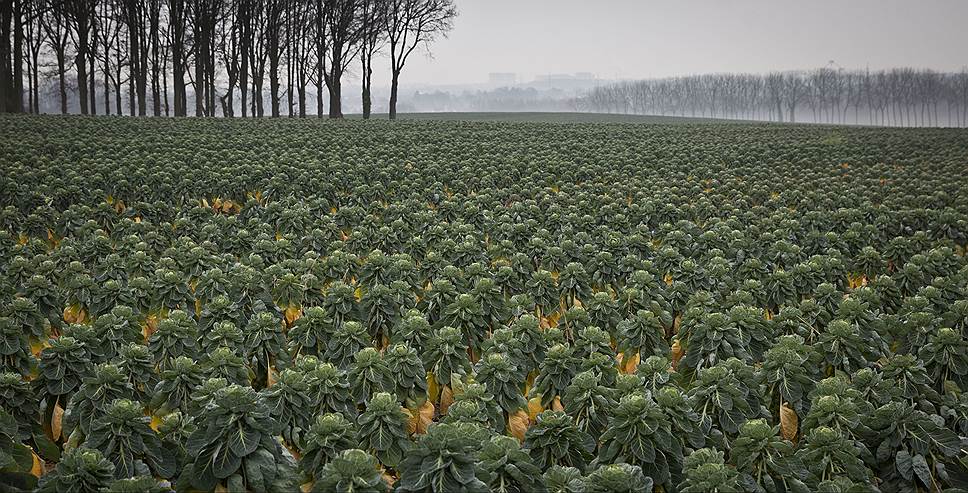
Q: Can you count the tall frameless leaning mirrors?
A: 0